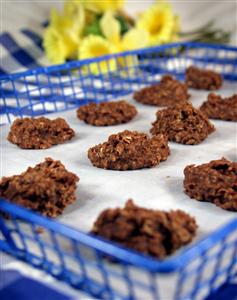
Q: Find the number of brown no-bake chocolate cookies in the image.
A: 10